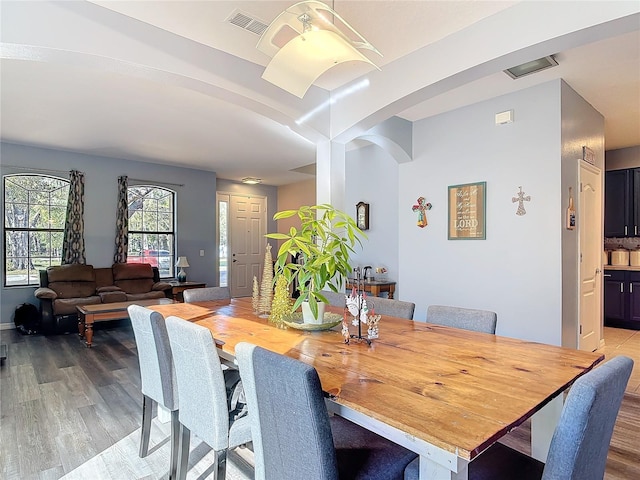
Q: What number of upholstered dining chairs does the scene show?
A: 8